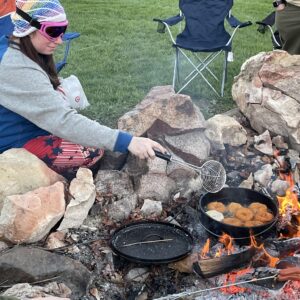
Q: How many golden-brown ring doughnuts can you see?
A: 7